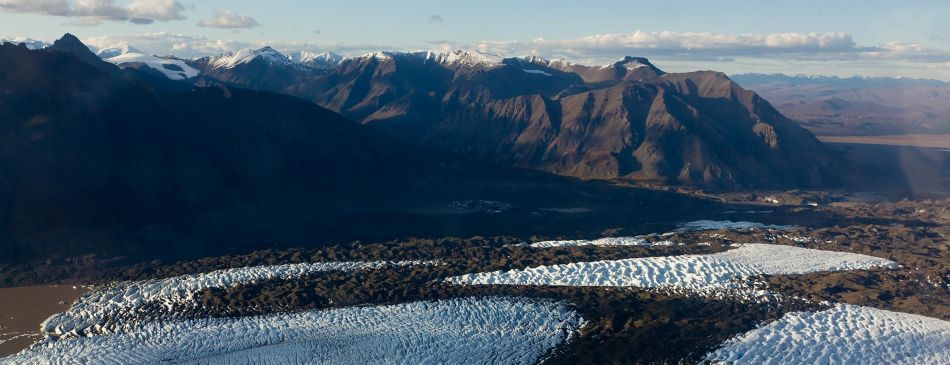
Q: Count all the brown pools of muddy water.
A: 1